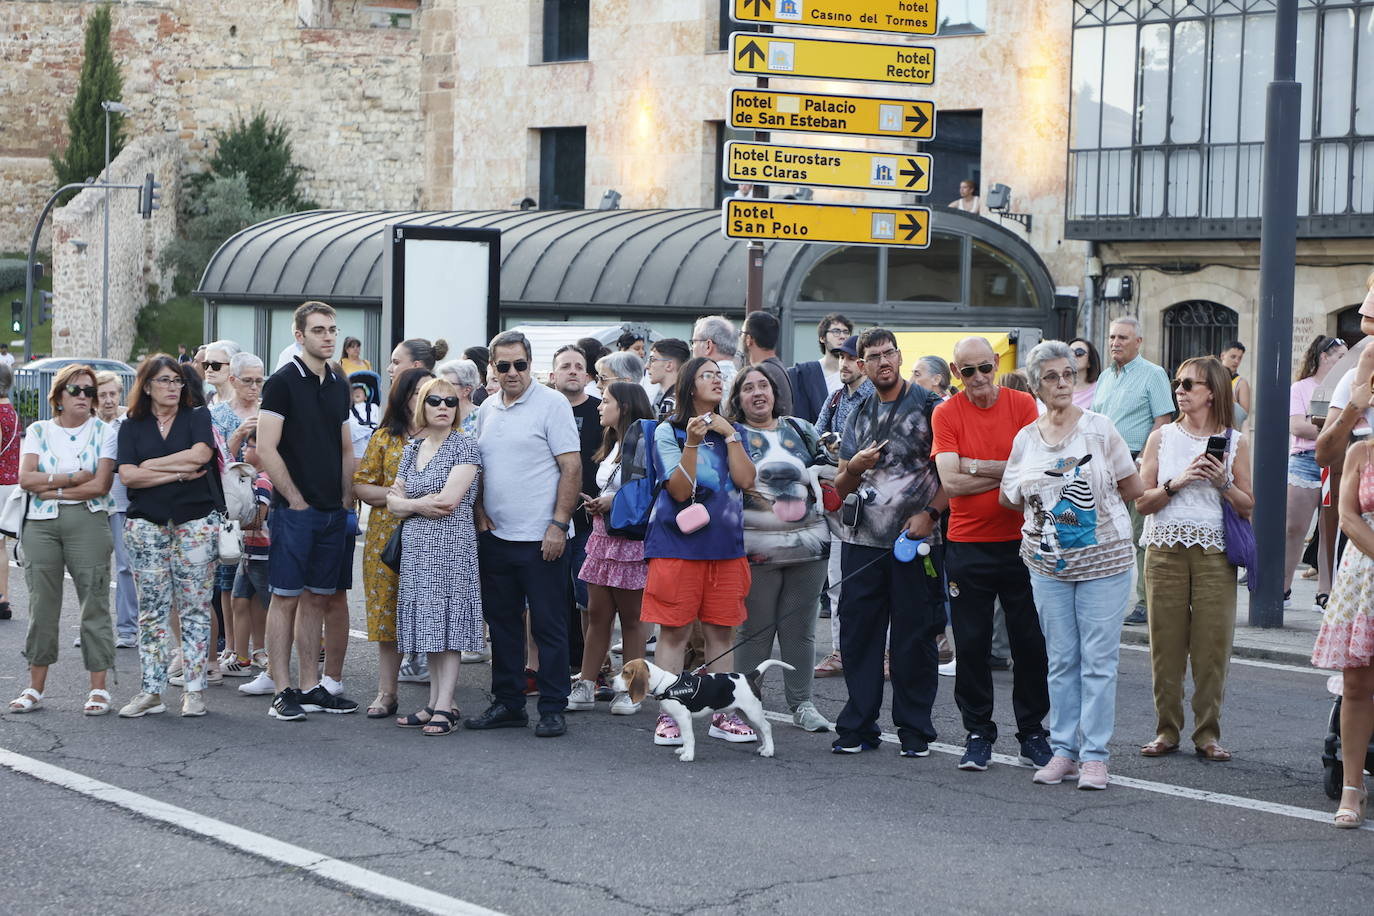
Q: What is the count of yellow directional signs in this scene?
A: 5